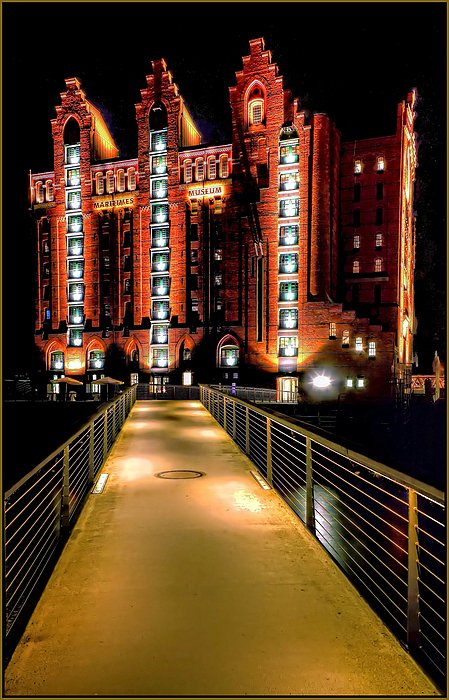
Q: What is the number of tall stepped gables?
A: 3